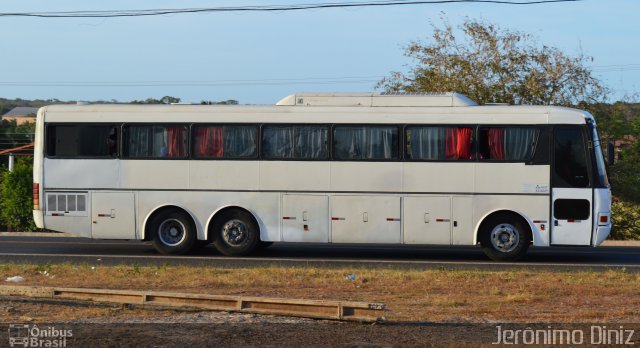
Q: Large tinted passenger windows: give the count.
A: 7